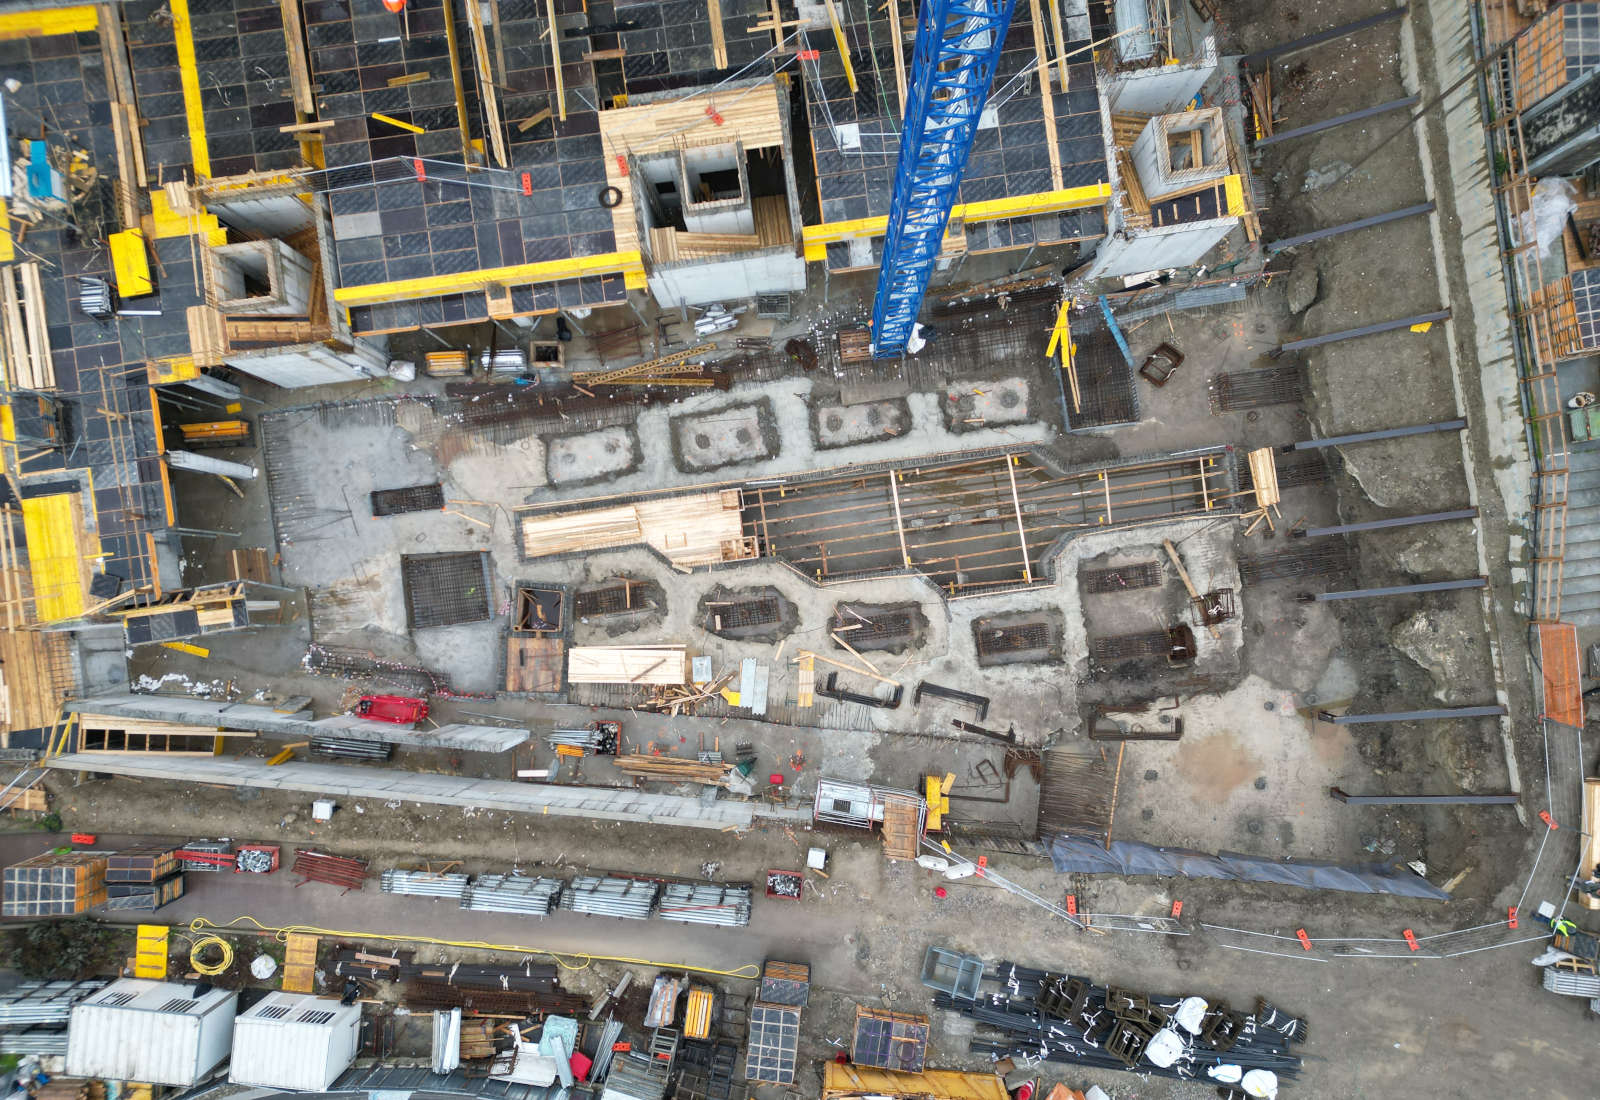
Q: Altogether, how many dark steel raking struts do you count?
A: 9